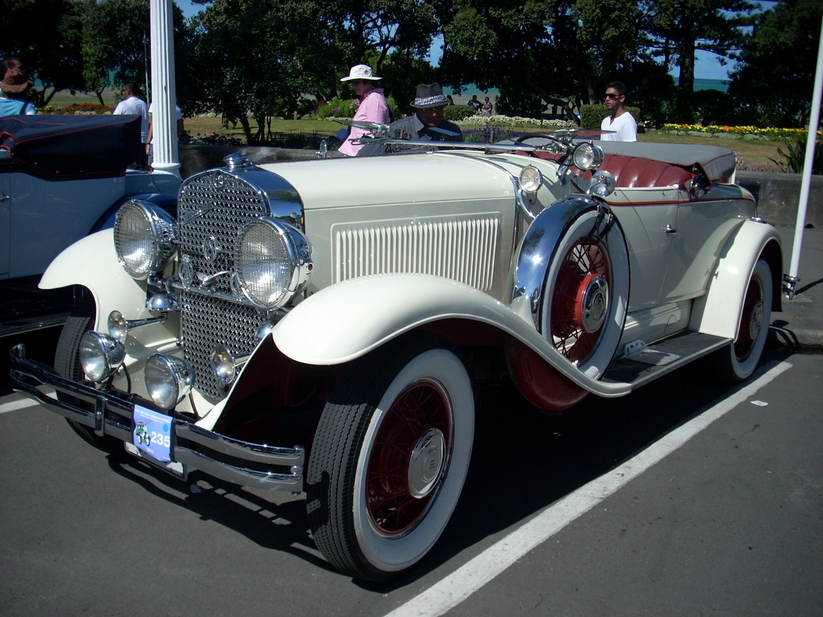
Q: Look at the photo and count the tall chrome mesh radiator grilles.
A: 1